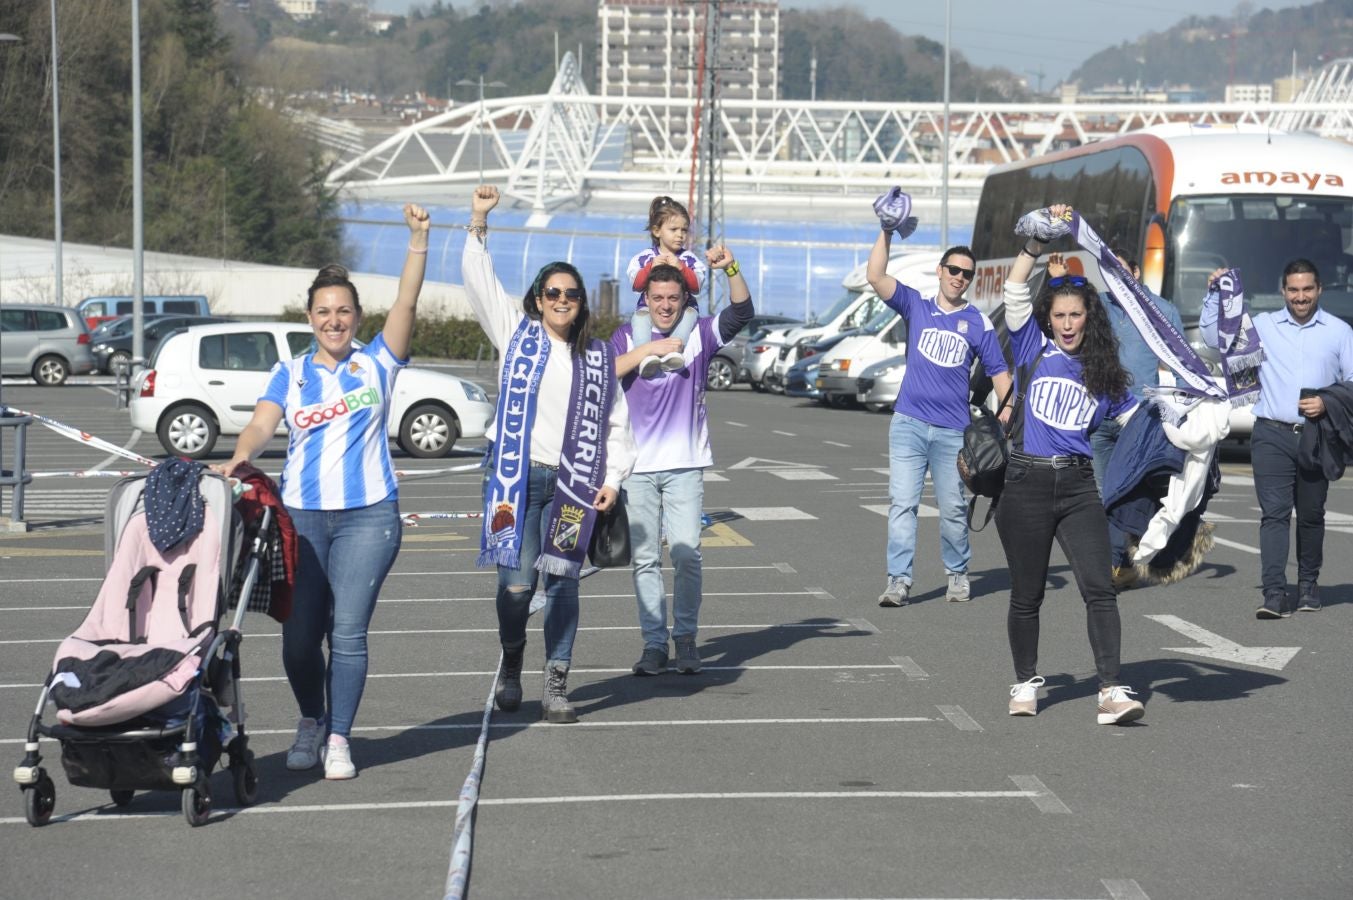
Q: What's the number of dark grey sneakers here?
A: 4